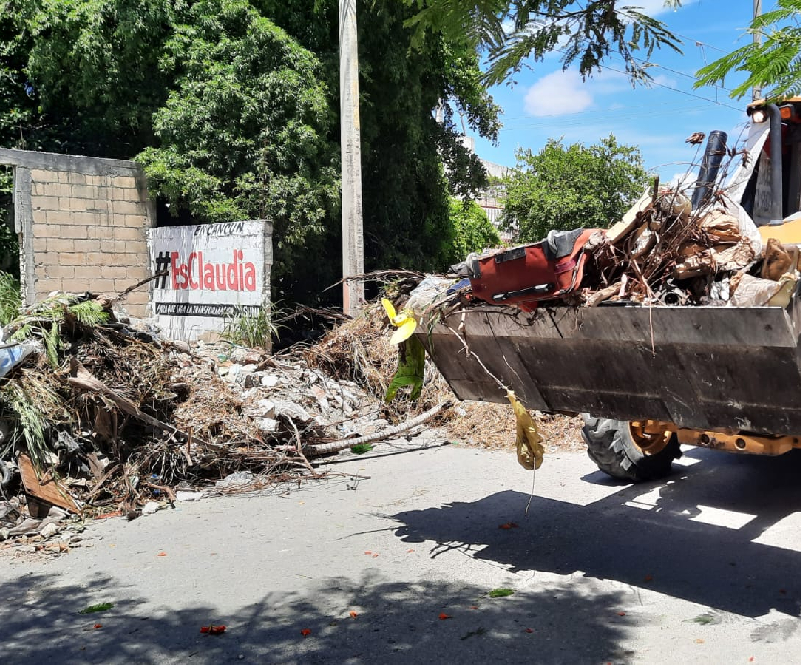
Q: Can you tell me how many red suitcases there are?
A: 1